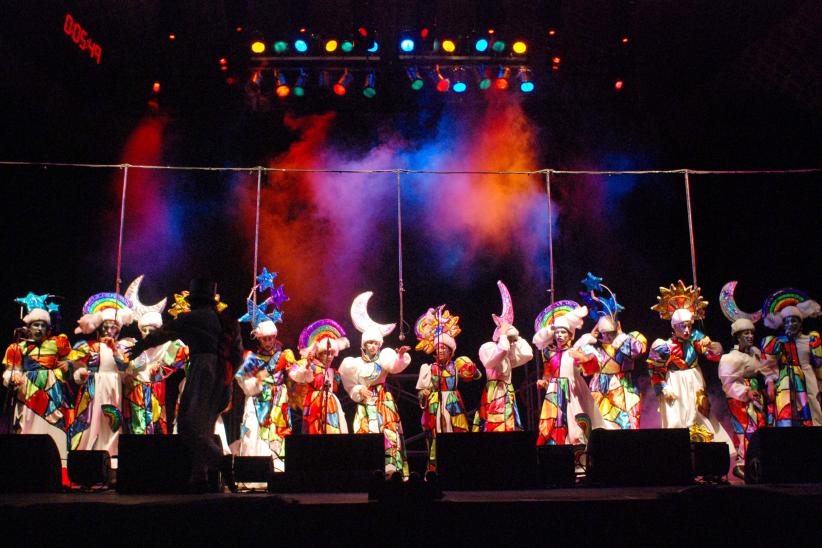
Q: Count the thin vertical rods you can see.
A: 5